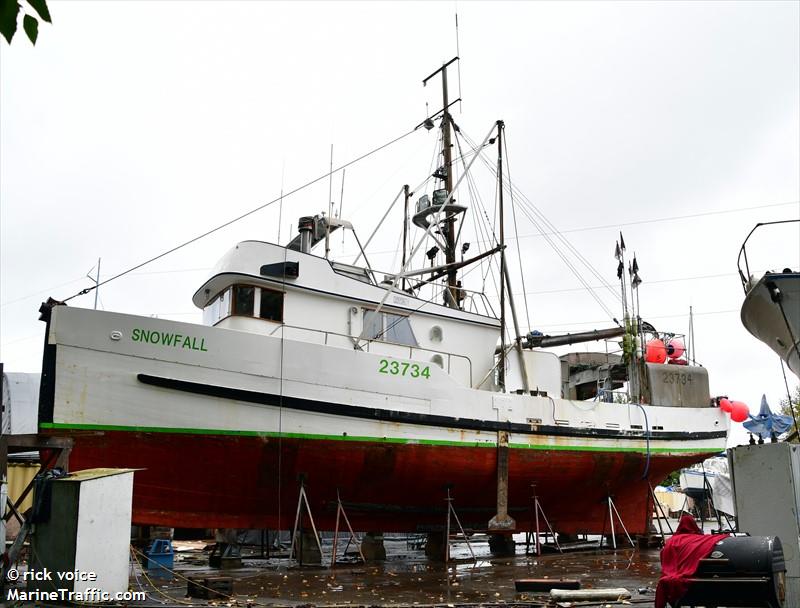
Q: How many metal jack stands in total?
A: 6